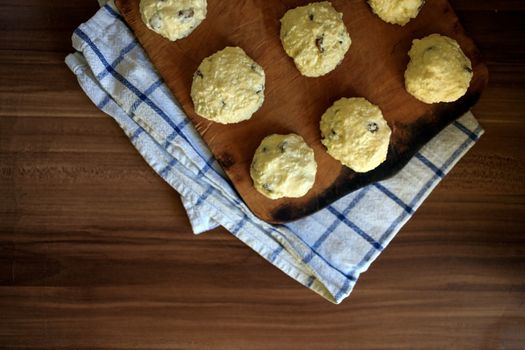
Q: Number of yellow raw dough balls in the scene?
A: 7